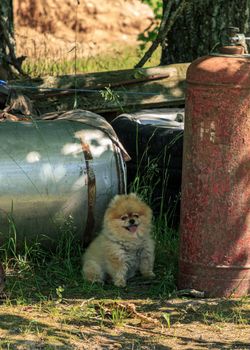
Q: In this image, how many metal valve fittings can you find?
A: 1